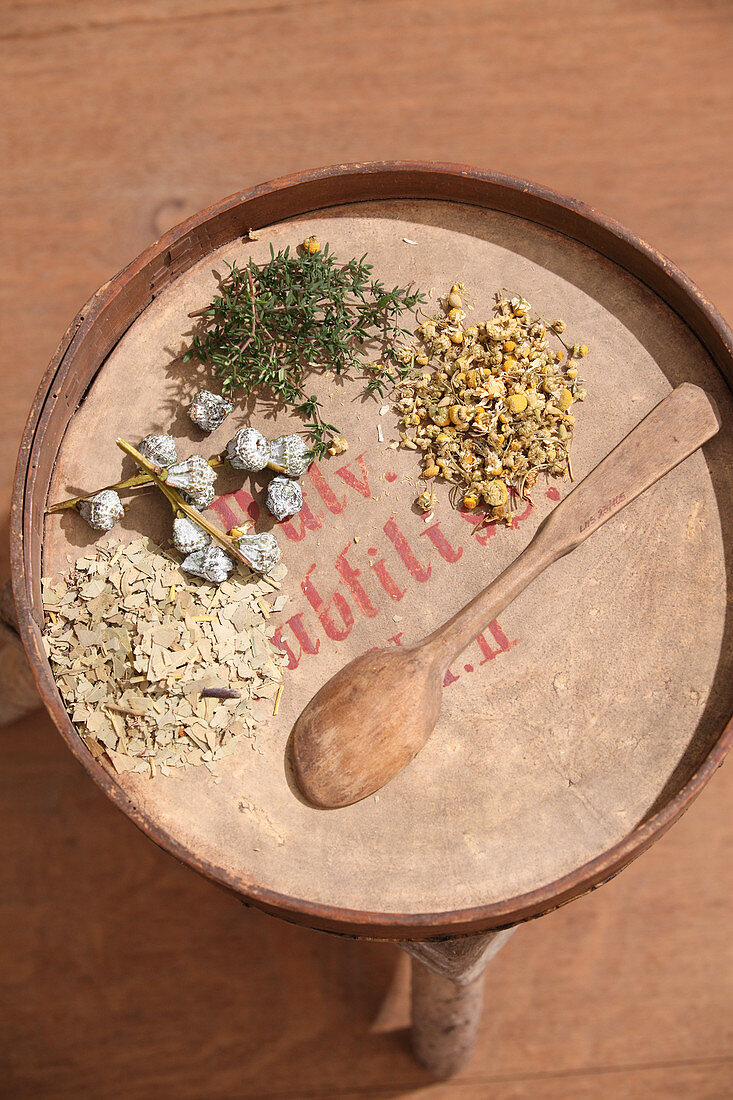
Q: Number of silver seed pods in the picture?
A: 11